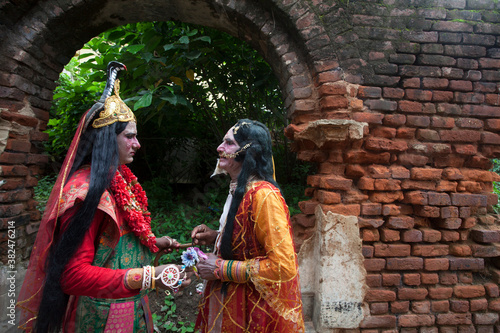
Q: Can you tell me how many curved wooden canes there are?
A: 1